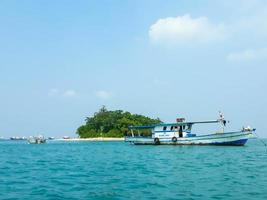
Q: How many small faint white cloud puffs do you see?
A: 3